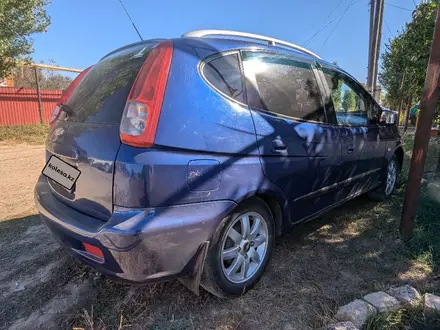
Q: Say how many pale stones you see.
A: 5